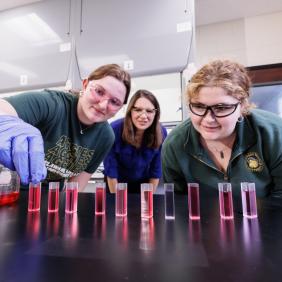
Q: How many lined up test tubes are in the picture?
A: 10